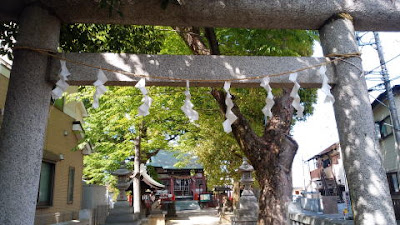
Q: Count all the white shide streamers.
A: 8